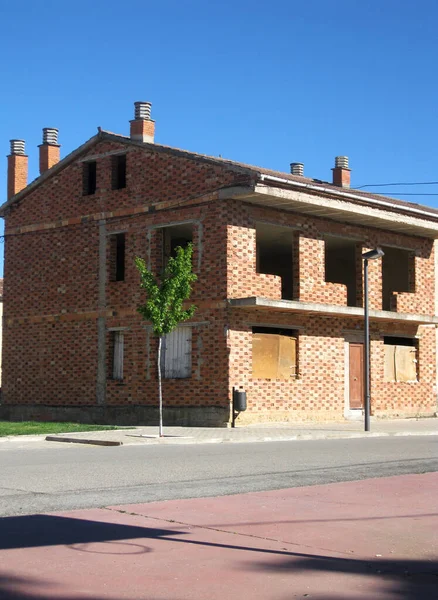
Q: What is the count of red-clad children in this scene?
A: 0